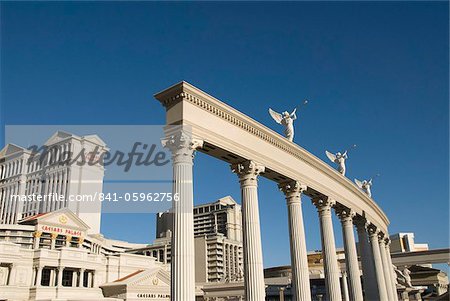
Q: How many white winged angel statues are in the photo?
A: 3